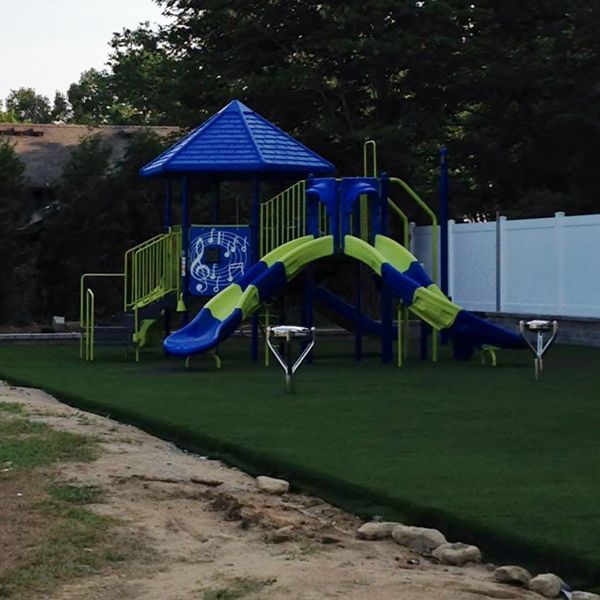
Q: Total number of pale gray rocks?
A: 7